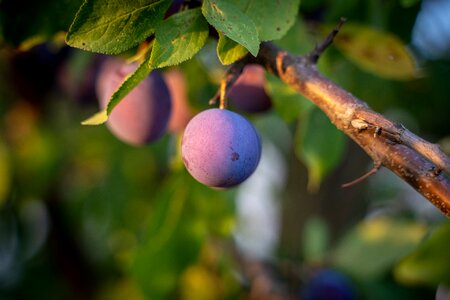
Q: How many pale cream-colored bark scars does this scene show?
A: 1